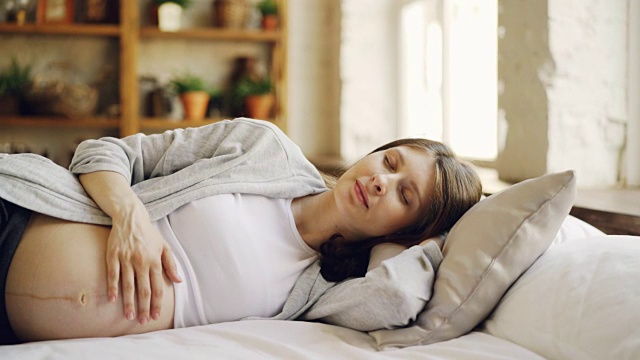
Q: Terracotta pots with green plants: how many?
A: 3